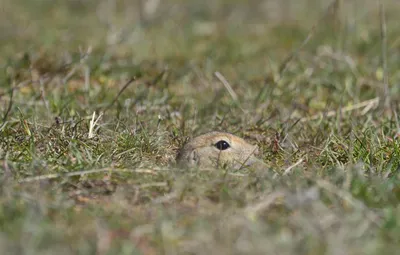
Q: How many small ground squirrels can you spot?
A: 1